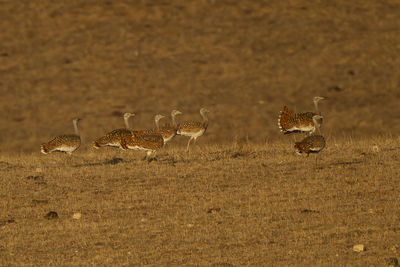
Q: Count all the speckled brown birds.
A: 7